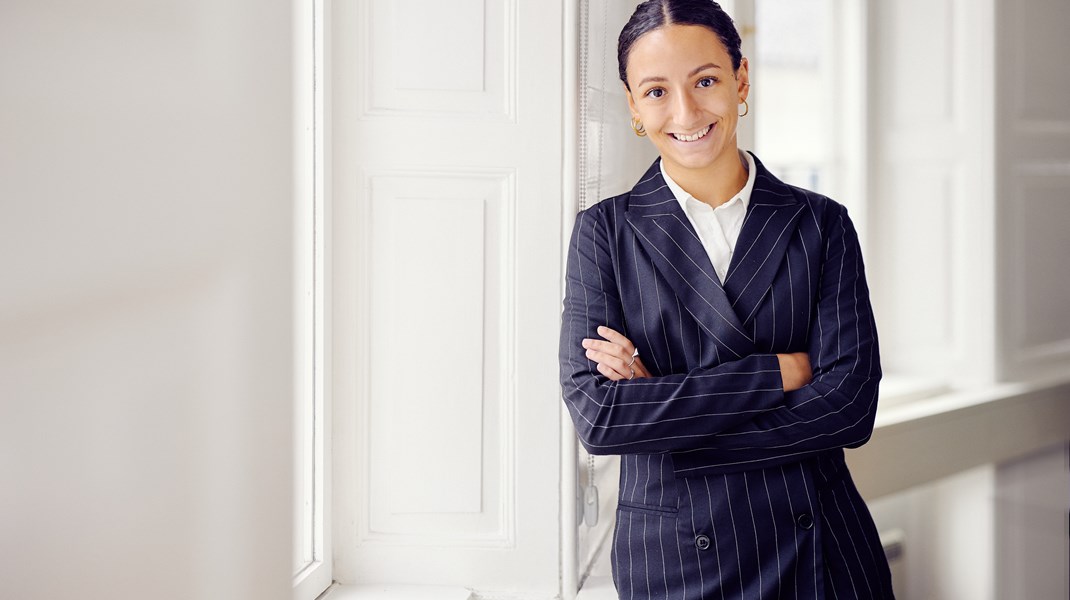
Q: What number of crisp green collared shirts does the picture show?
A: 0